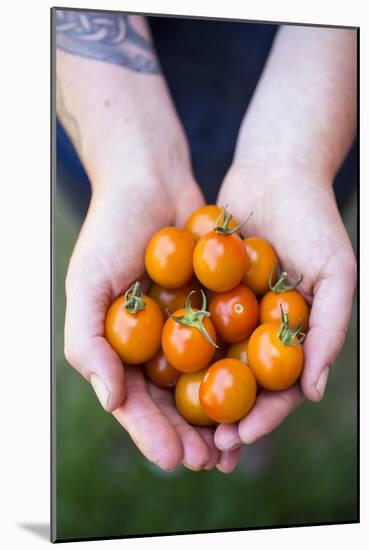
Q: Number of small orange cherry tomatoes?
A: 14